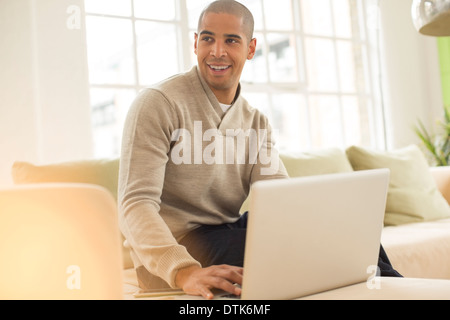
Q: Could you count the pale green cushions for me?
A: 3